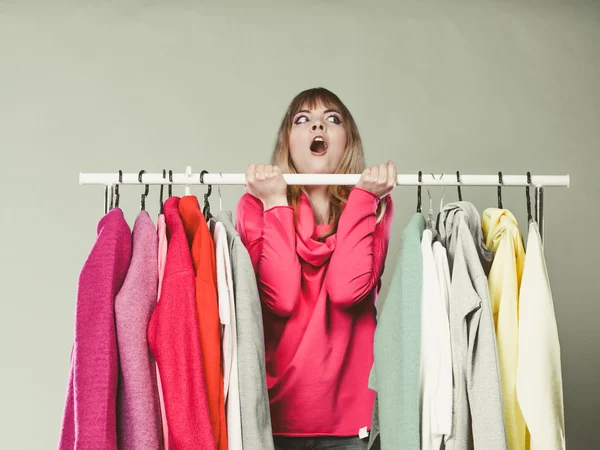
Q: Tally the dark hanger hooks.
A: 9